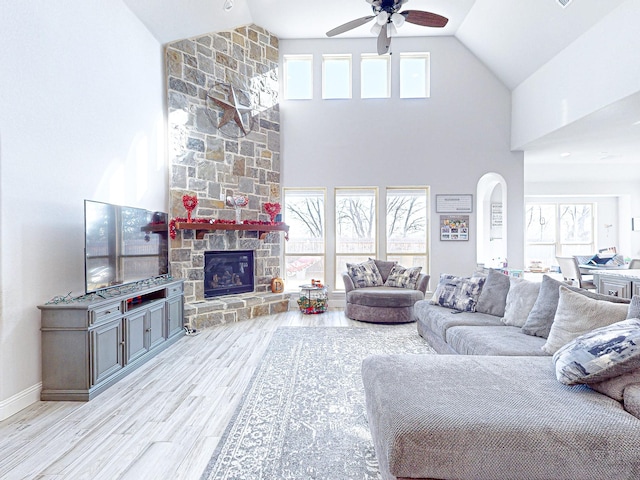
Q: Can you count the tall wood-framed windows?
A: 3